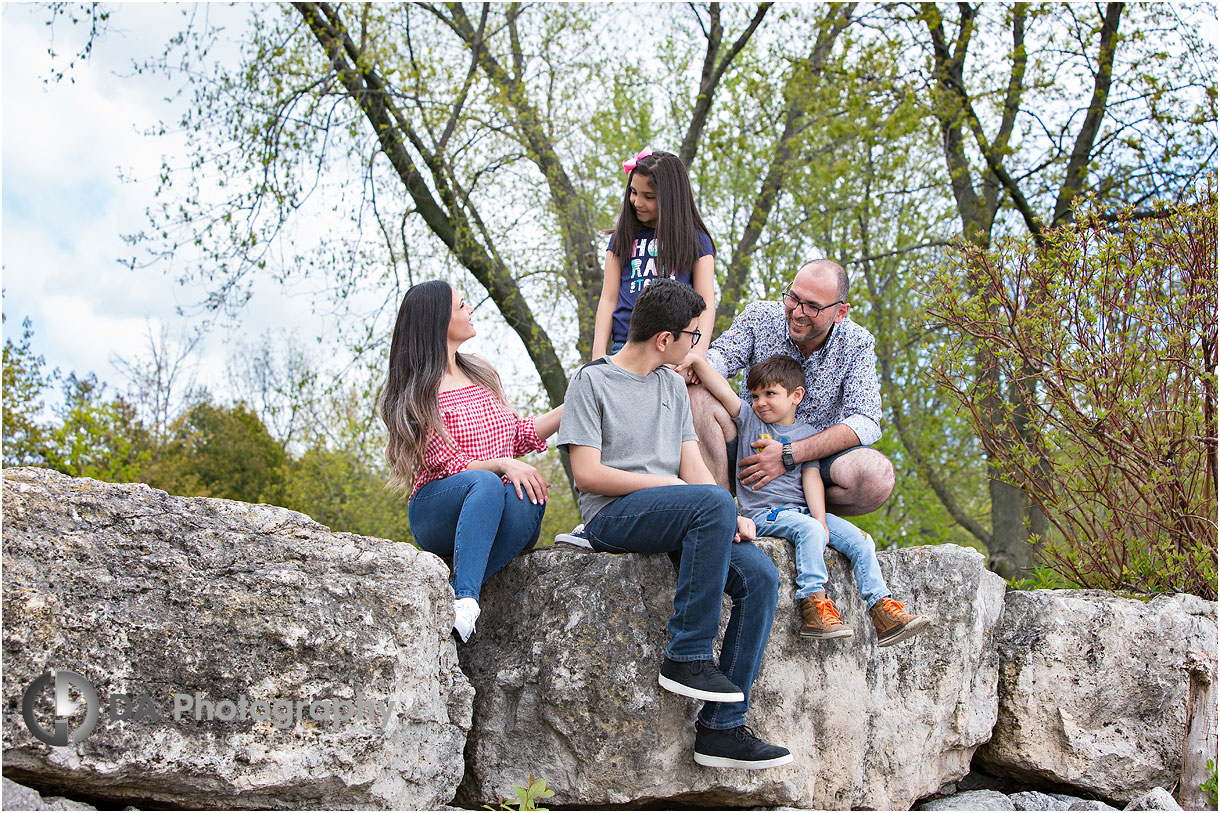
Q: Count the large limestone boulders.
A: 3